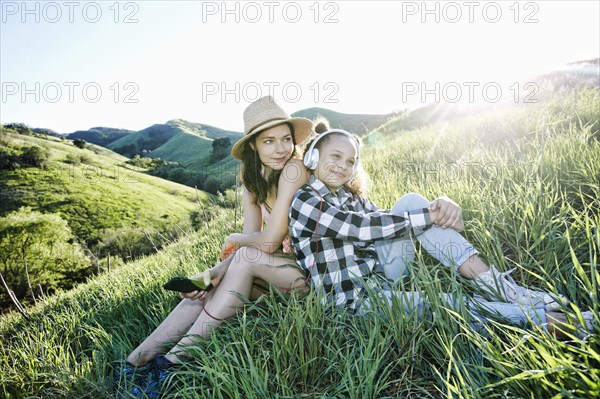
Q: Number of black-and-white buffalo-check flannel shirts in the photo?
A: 1